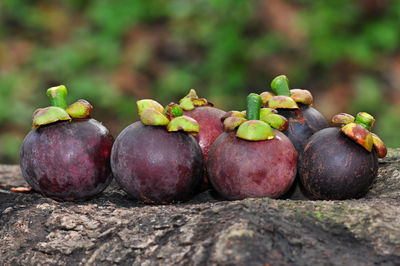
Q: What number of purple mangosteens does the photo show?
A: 6